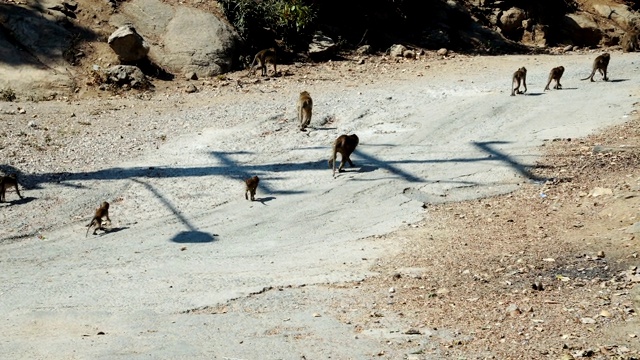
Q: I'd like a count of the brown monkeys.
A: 9